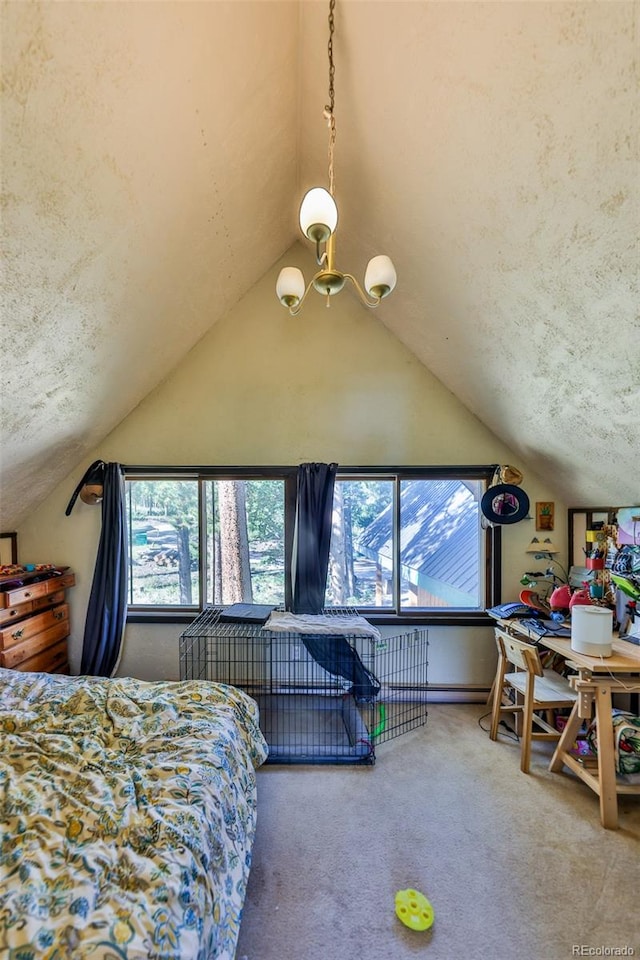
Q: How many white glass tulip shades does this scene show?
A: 3